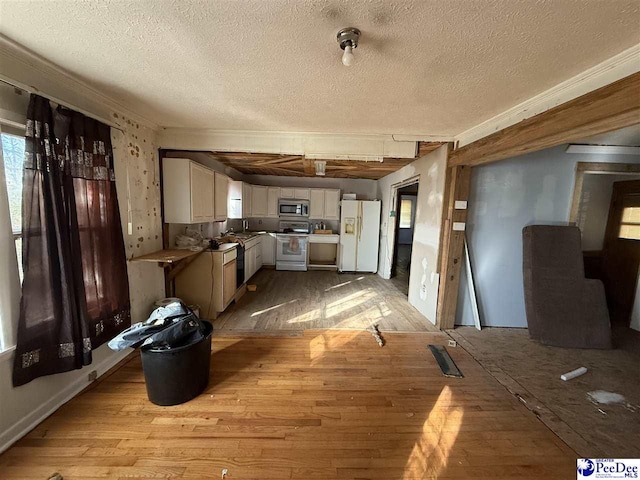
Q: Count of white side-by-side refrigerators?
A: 1